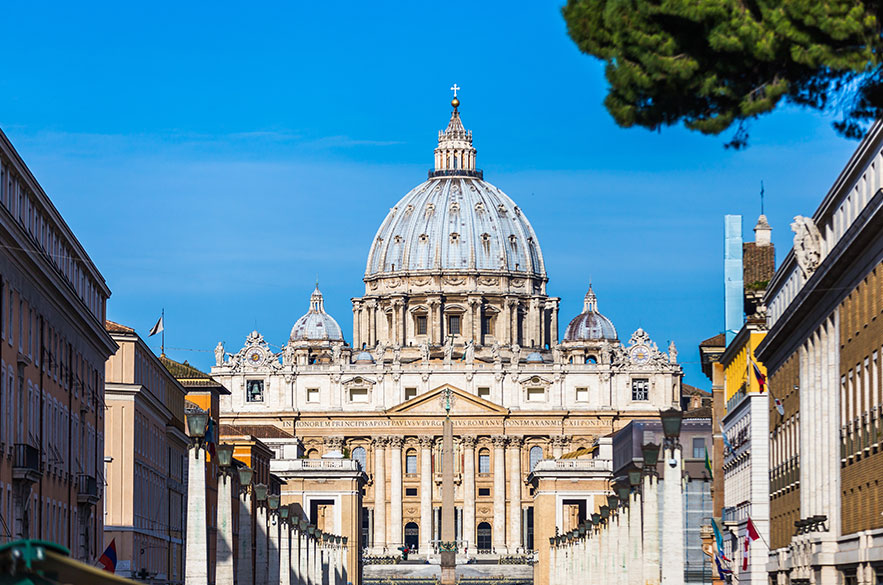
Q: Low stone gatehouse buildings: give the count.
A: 2